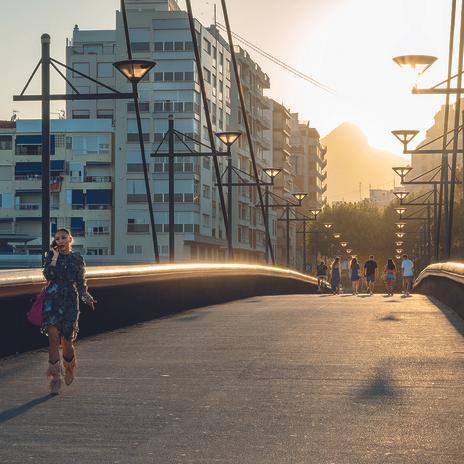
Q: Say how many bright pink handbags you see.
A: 1